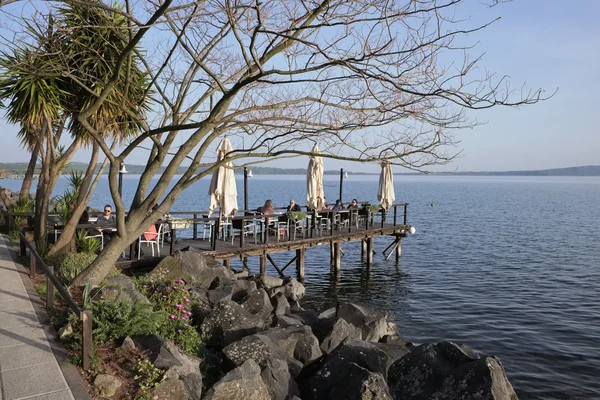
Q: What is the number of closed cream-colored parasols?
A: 3